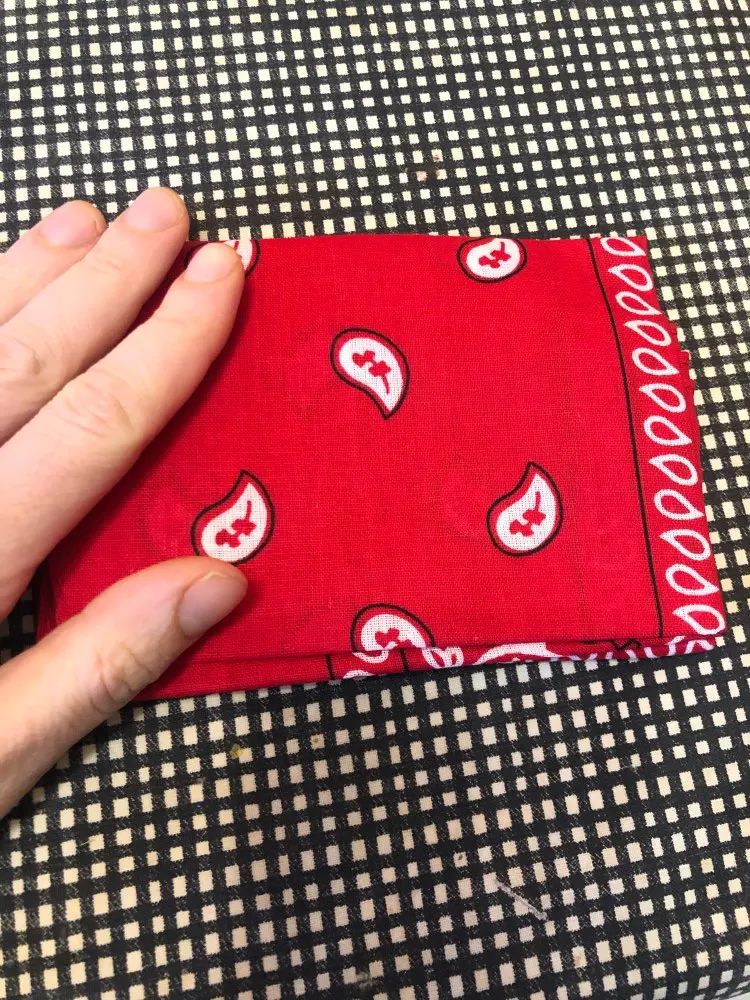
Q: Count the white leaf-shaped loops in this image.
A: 12